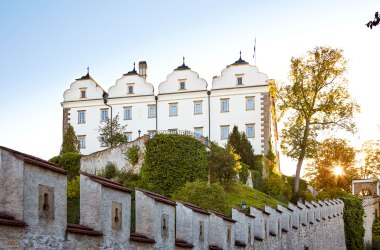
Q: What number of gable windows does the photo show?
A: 4